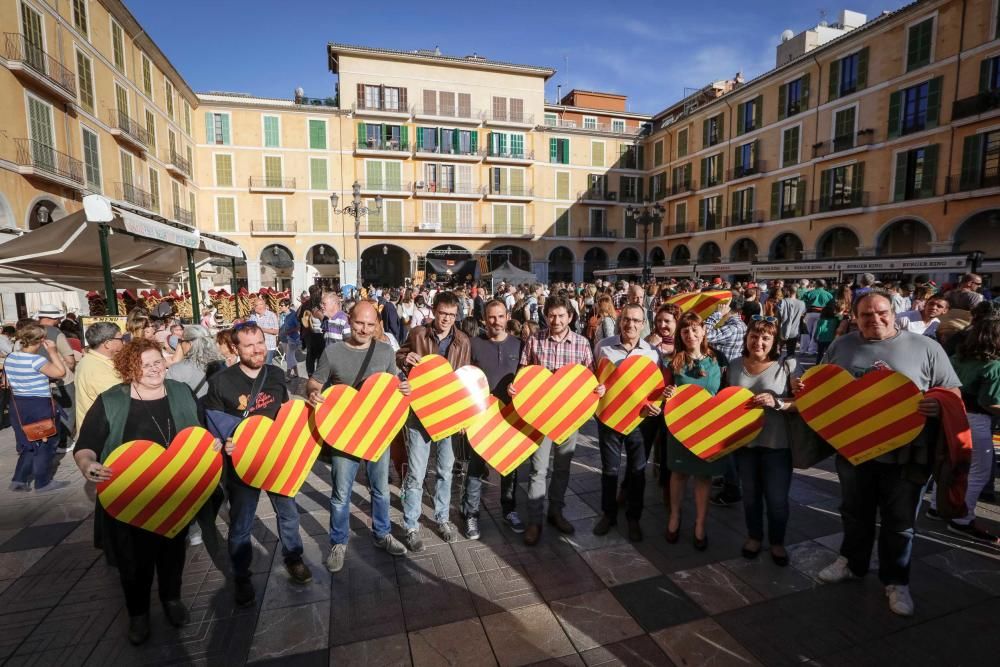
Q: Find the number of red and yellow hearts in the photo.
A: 9